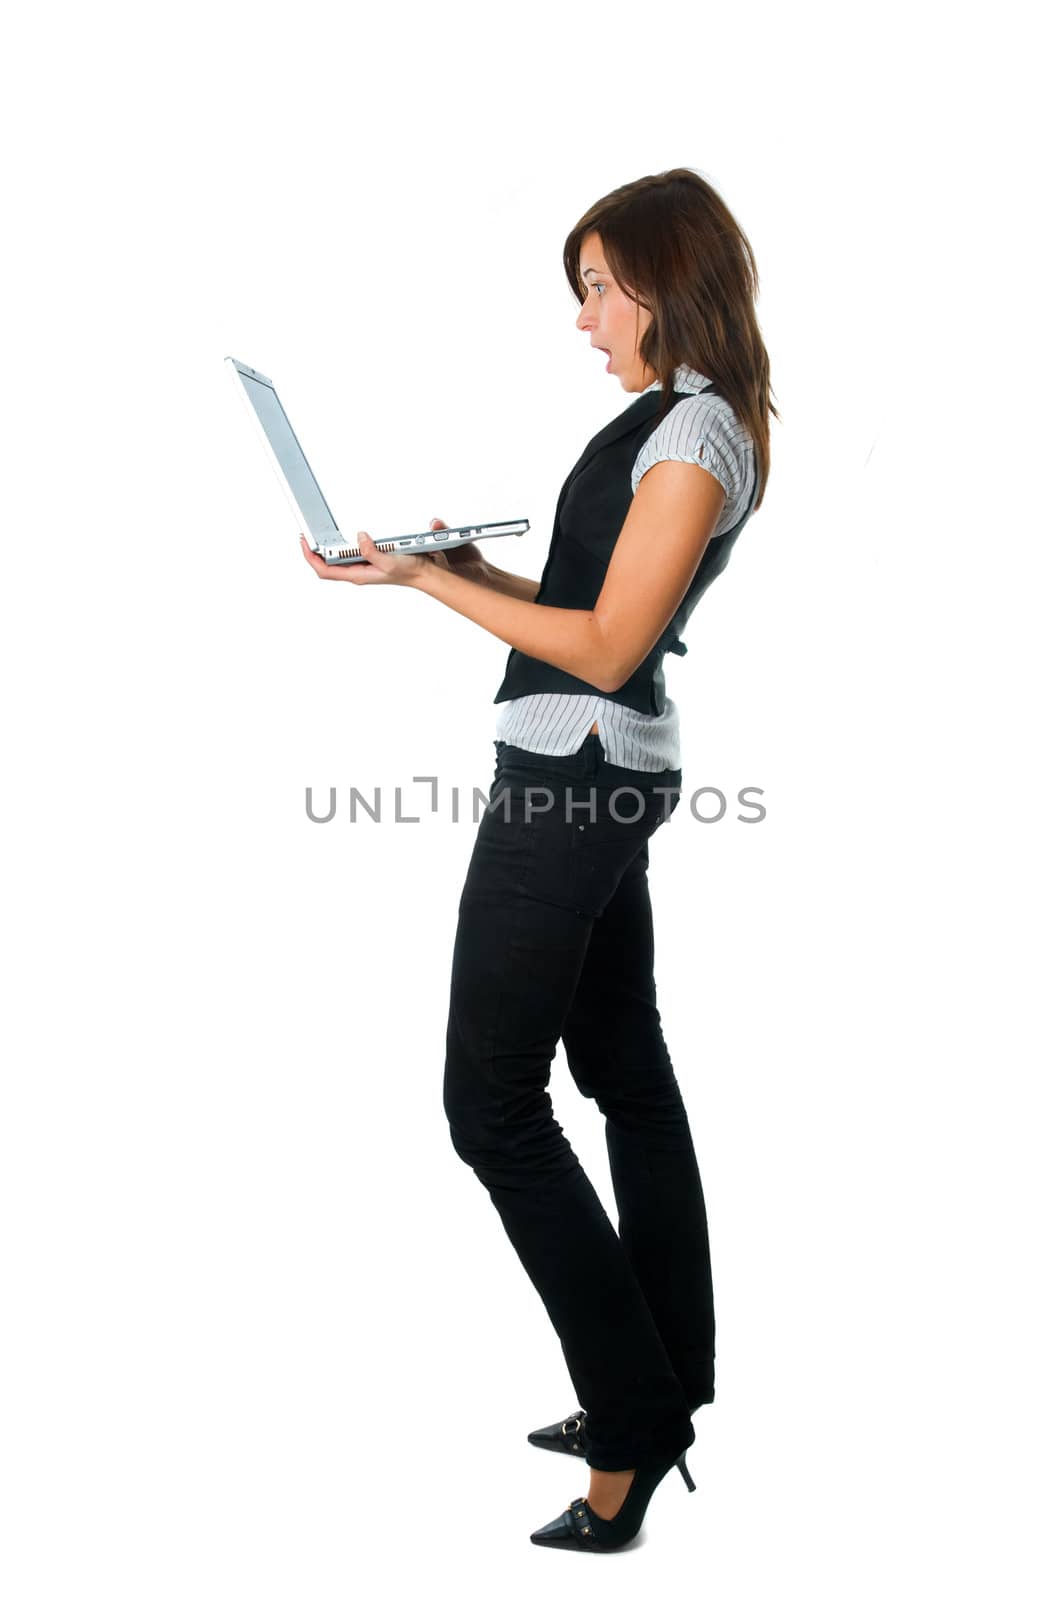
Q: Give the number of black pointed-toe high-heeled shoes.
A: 2